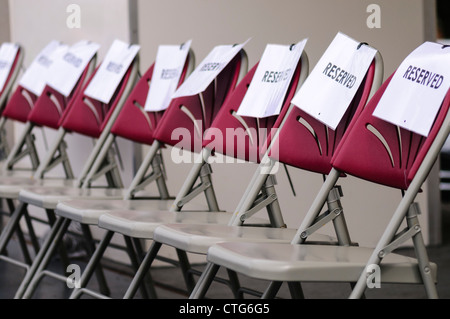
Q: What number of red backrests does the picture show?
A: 9